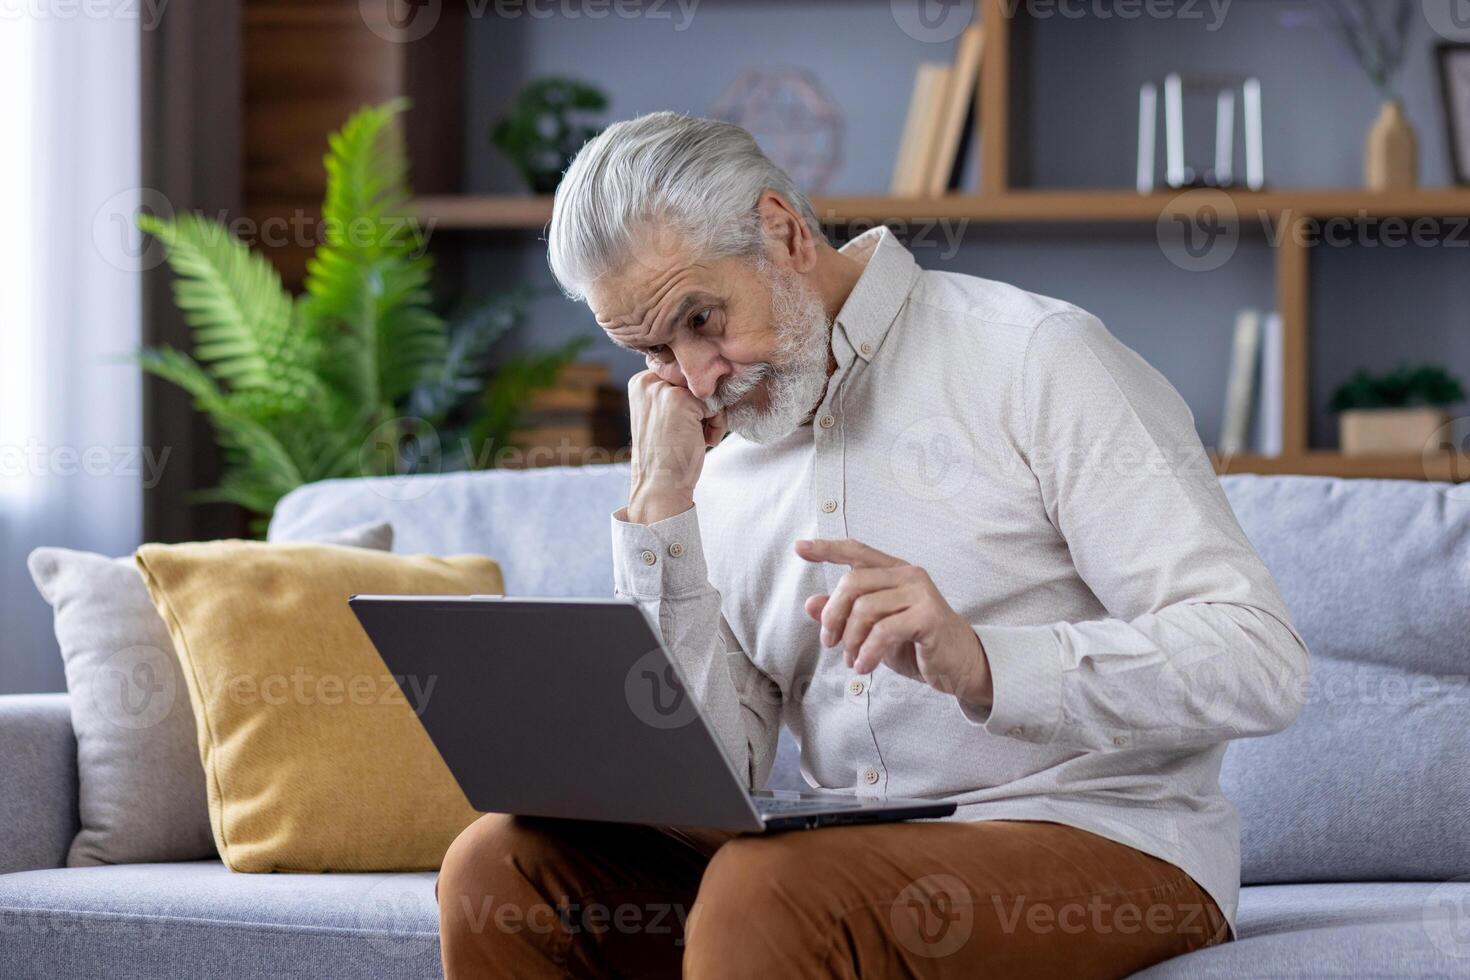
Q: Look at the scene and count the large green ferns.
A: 1